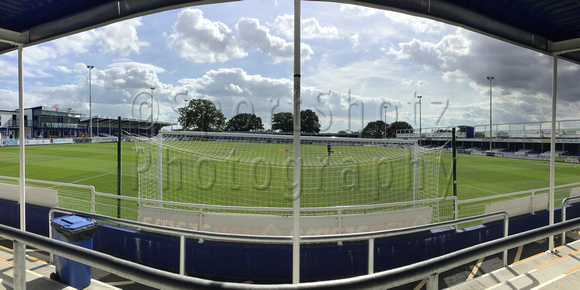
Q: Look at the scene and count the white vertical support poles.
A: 3